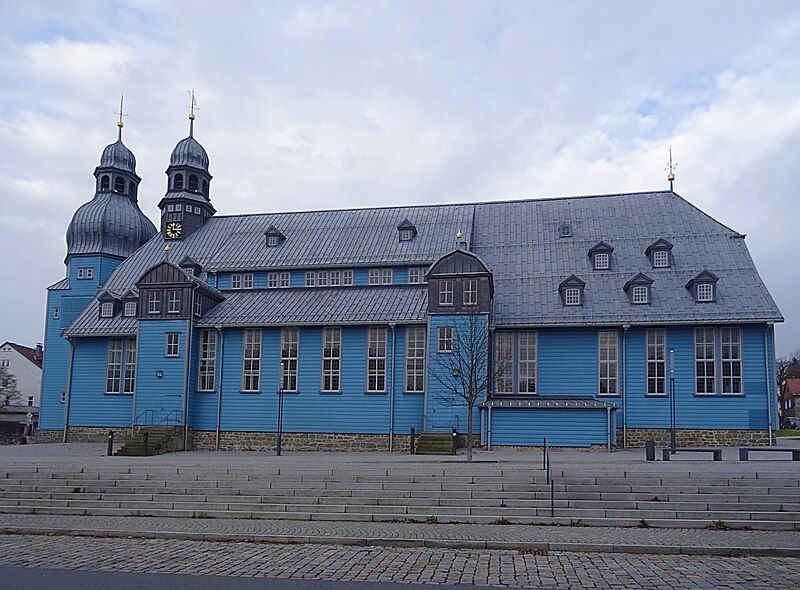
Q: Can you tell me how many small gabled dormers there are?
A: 10